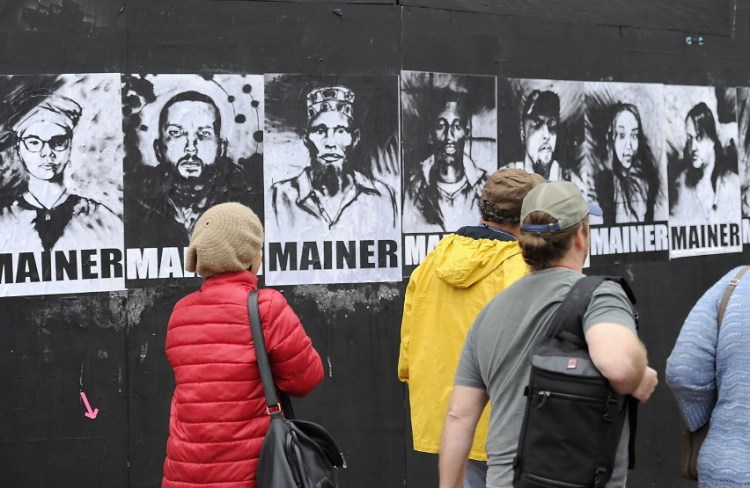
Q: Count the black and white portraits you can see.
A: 7